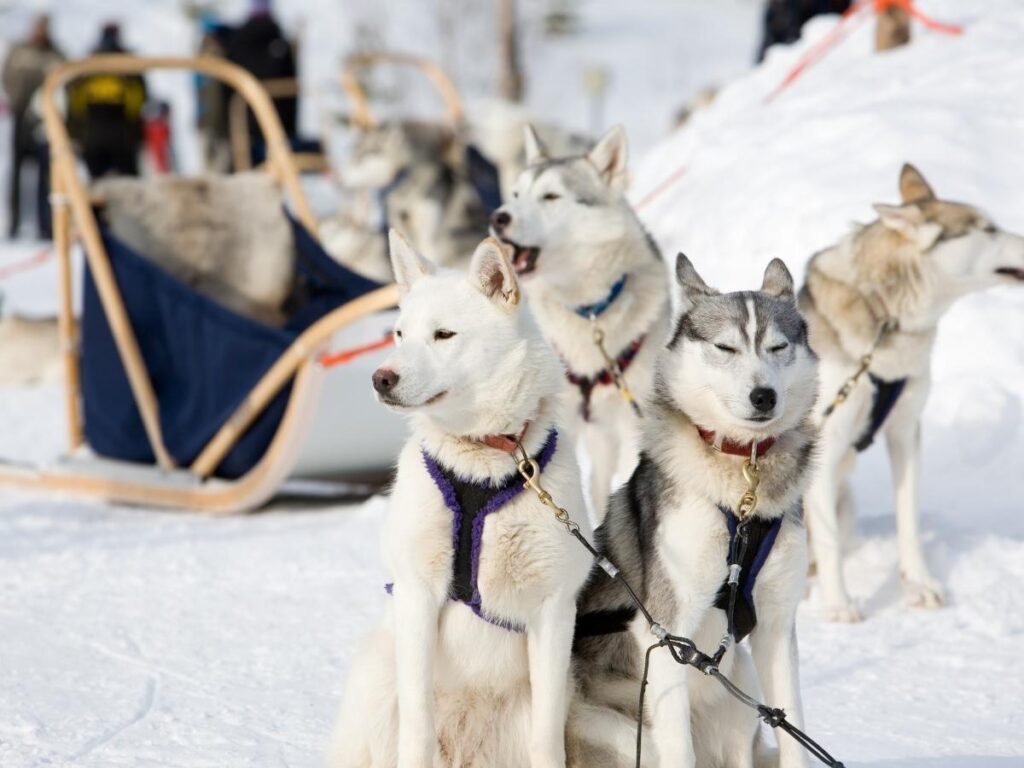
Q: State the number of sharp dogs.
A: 2